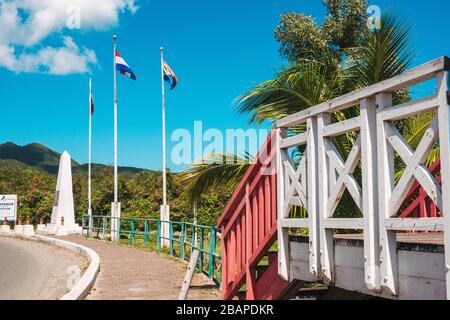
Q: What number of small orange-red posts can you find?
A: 5